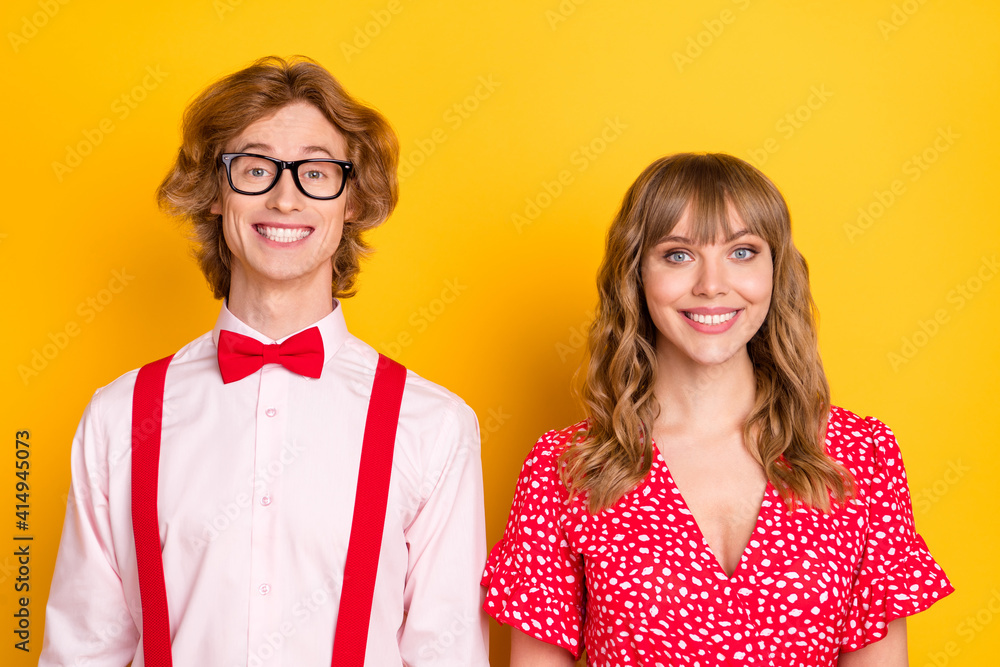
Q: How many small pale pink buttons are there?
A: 3